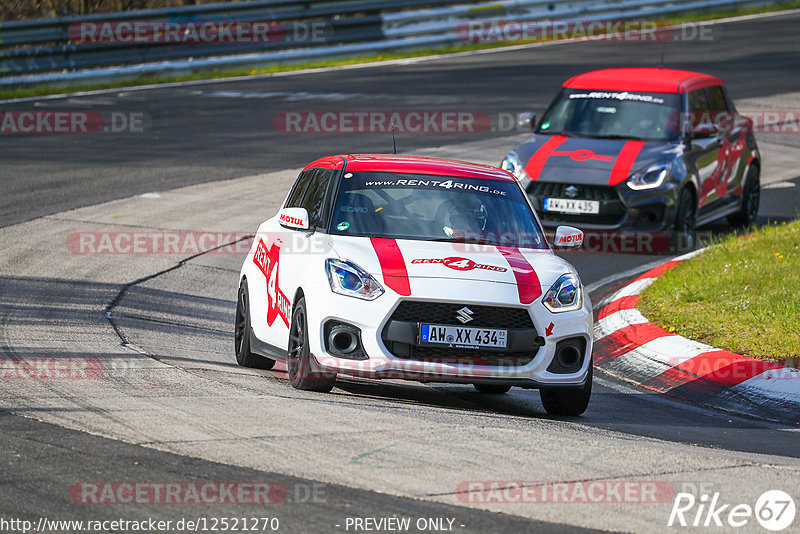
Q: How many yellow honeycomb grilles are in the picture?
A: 0